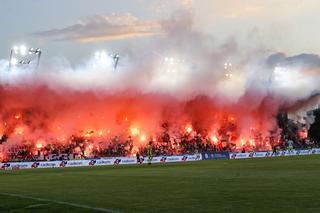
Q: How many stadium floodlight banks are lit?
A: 5